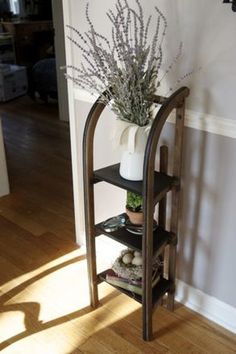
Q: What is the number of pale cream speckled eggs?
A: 3